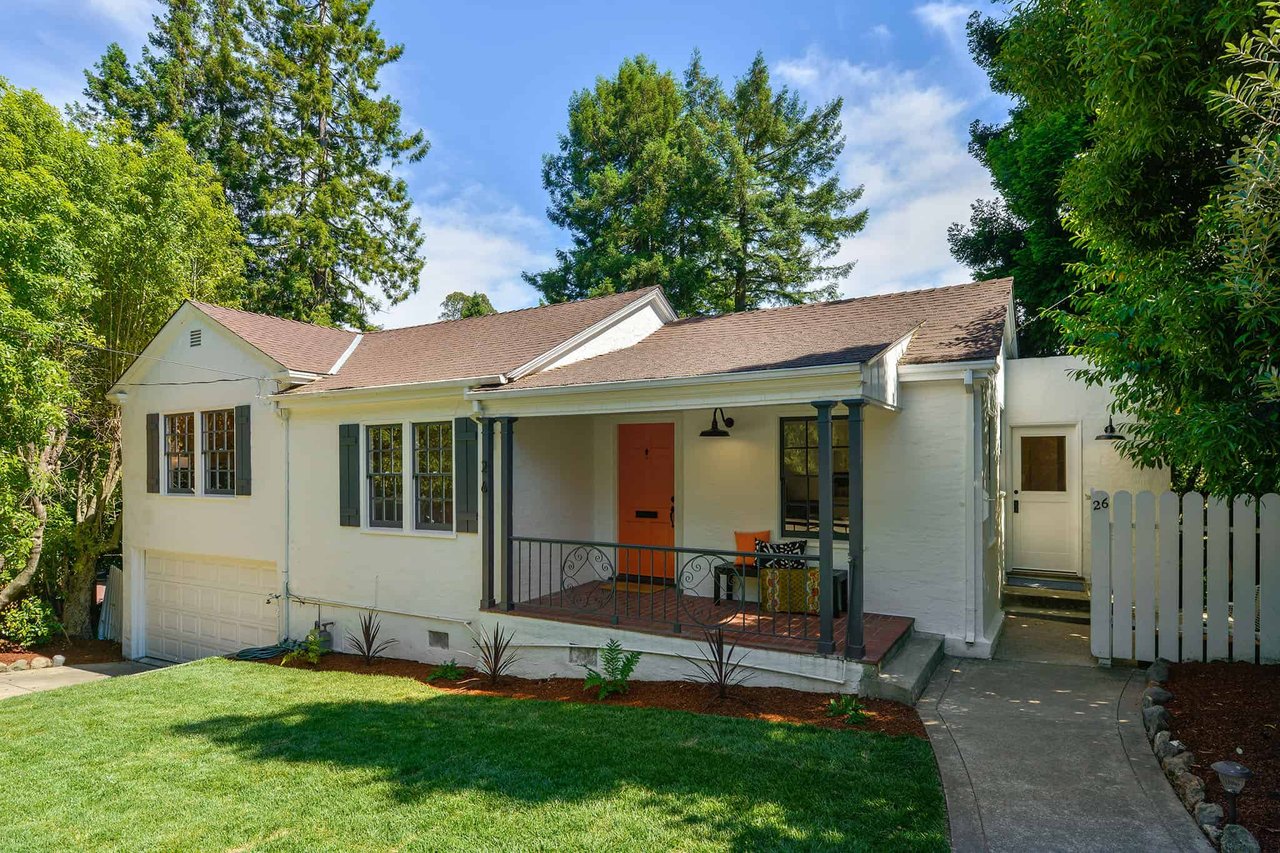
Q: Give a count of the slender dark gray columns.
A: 4